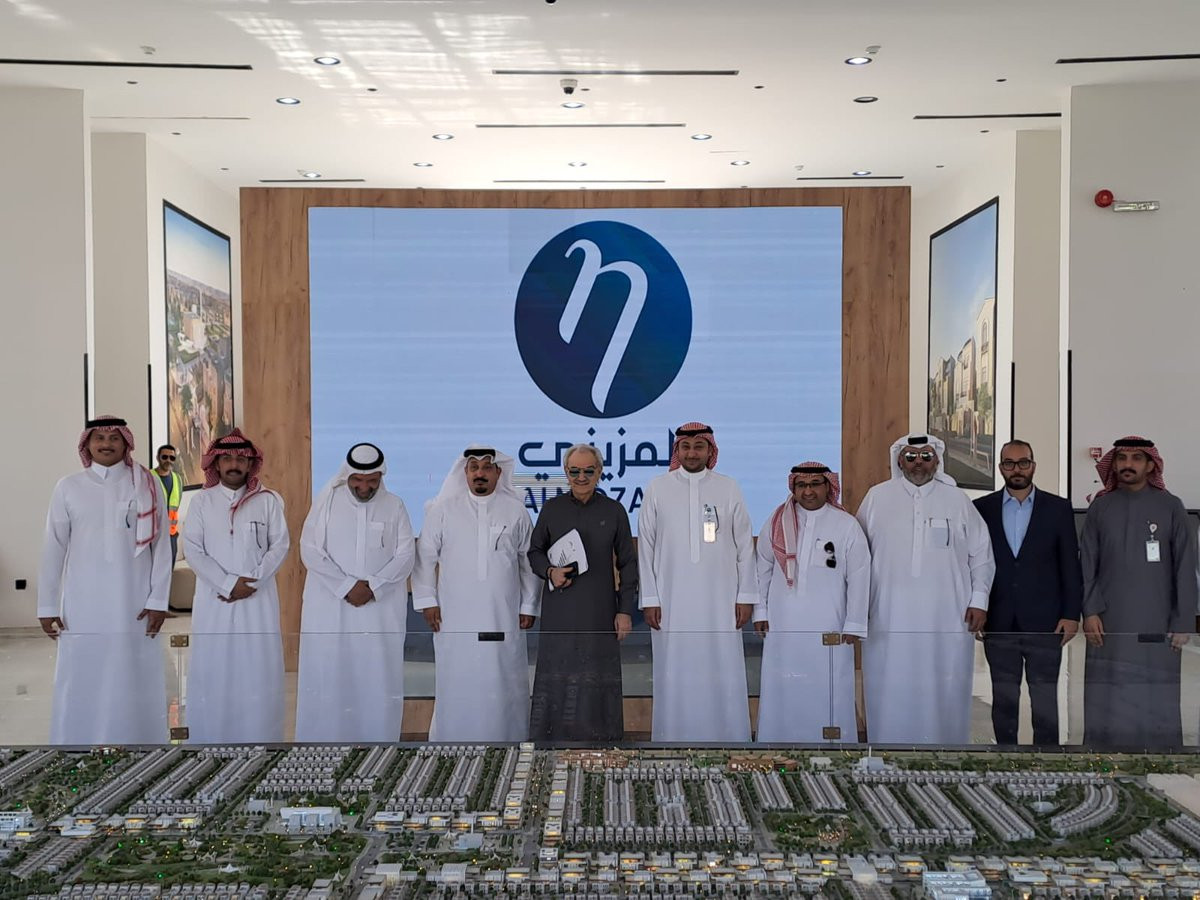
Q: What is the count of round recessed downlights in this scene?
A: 12